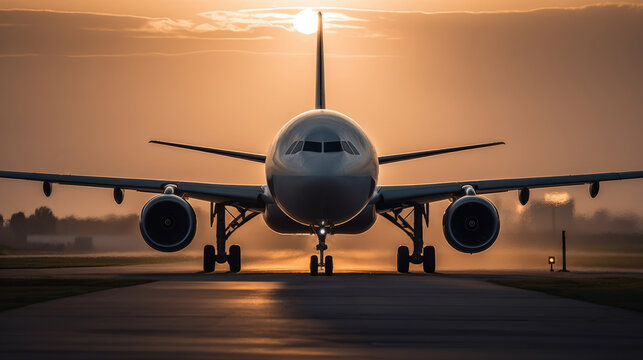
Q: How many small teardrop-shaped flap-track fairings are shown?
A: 4